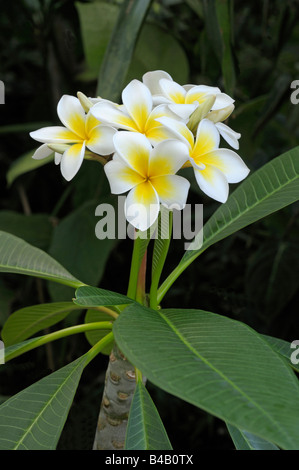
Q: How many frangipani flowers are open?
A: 5